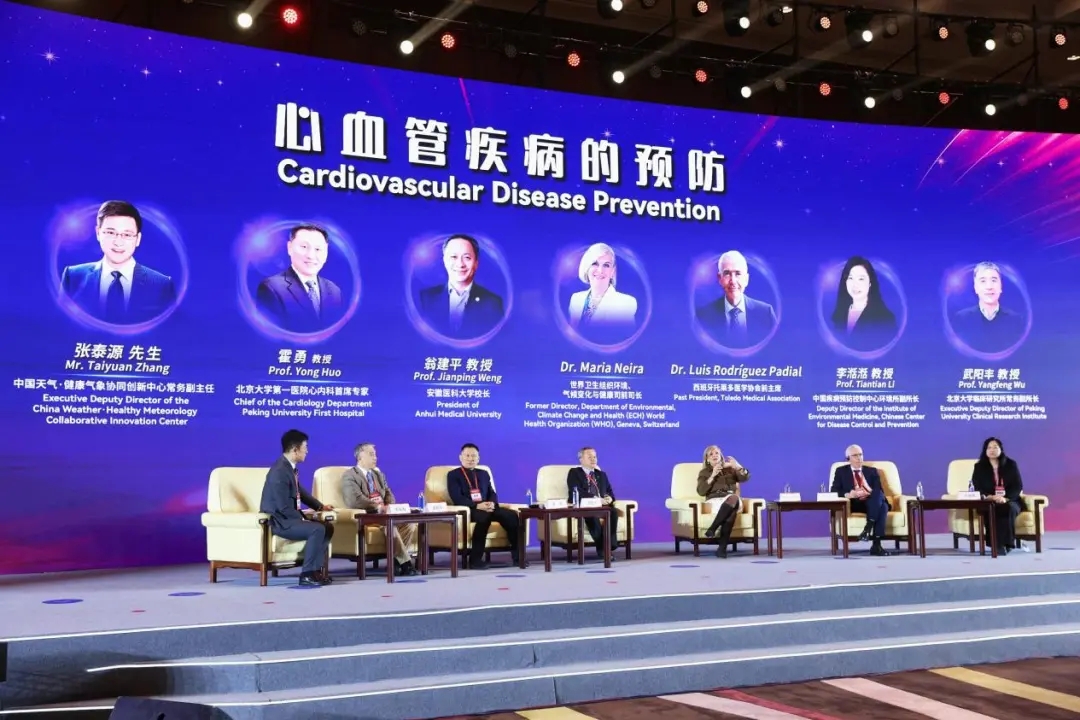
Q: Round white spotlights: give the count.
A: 10